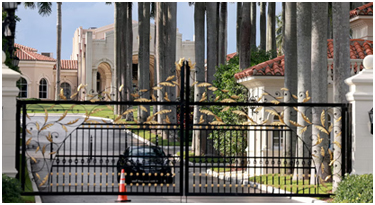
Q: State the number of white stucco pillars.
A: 2